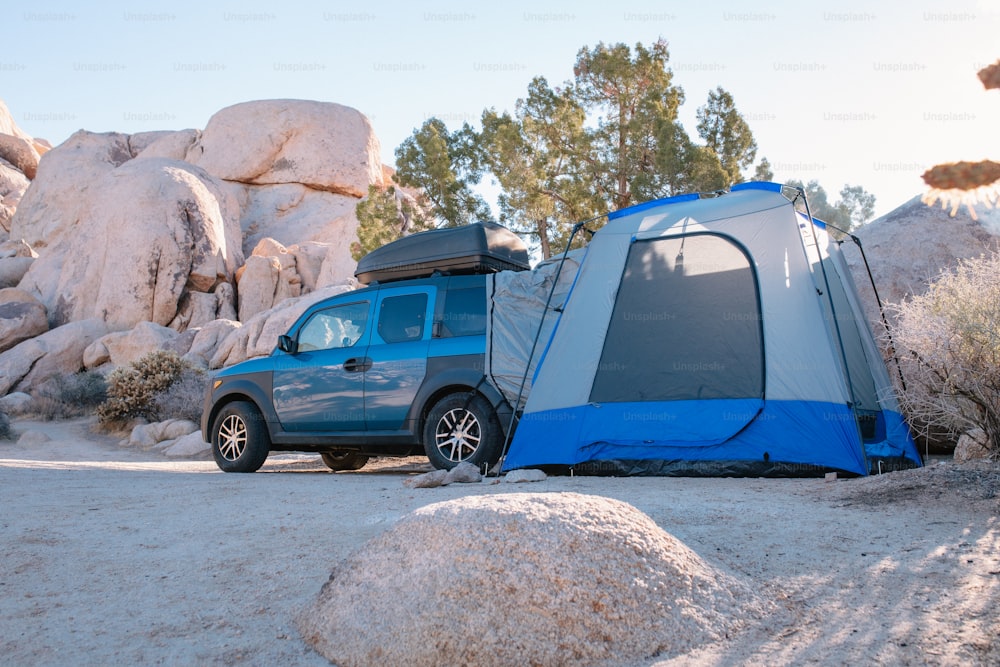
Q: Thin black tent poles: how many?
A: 3